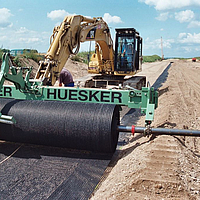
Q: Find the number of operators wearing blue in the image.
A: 1